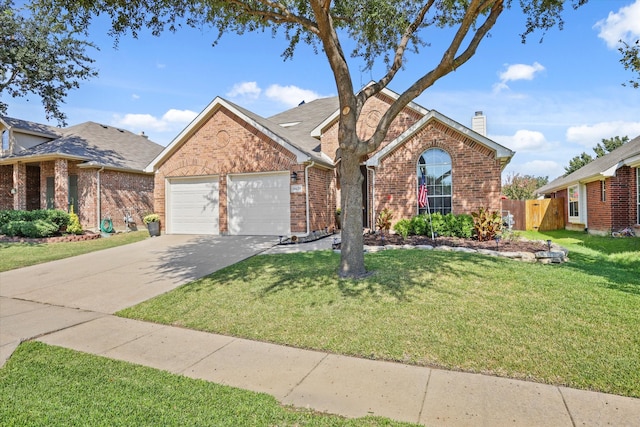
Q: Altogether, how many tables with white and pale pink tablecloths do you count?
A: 0